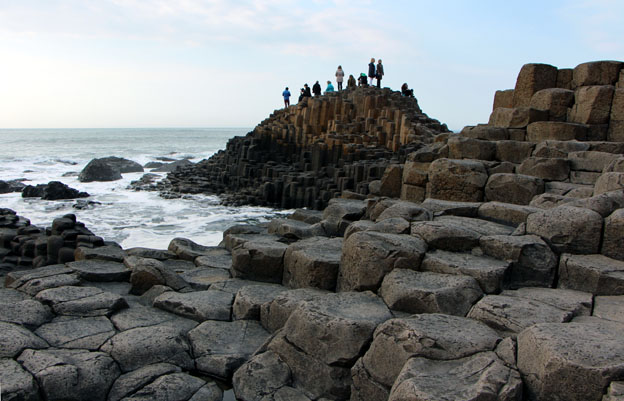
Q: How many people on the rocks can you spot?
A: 11